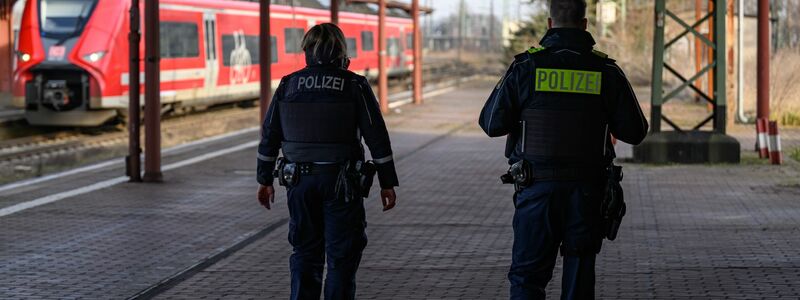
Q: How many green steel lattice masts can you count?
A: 1